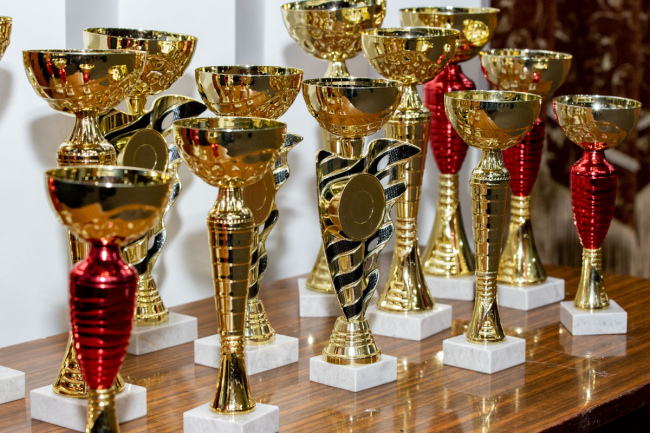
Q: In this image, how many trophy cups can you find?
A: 13